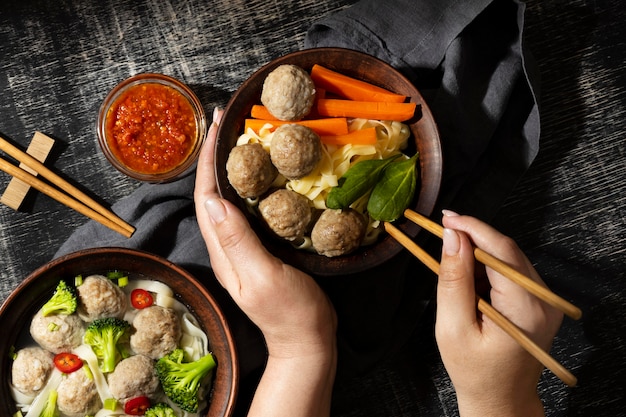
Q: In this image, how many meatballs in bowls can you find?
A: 11